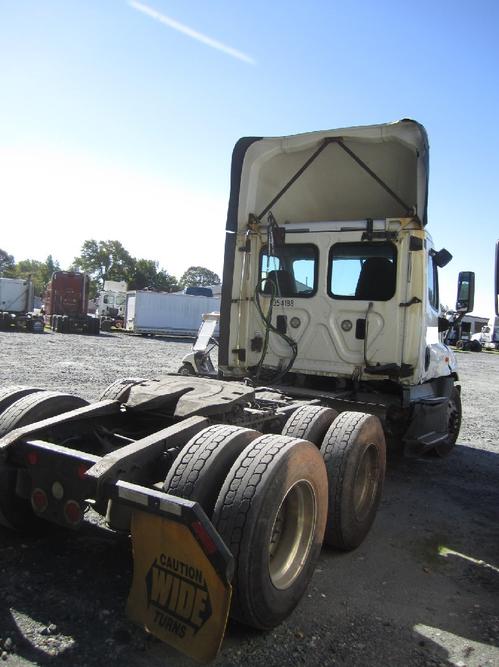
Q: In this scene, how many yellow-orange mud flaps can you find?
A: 1